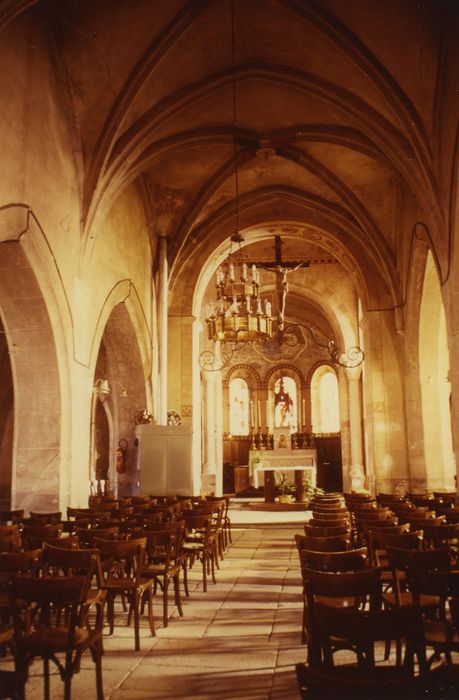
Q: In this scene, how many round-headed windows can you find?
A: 3